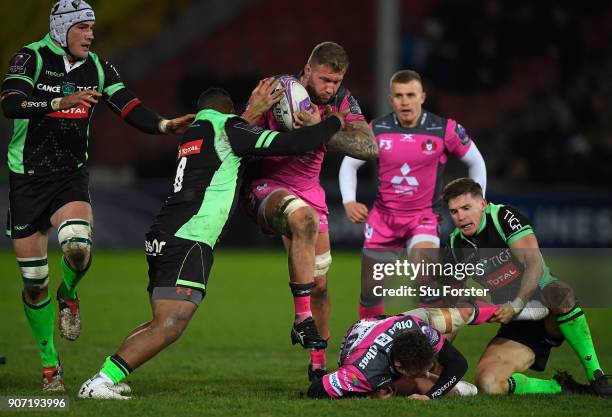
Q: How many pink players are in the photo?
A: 3